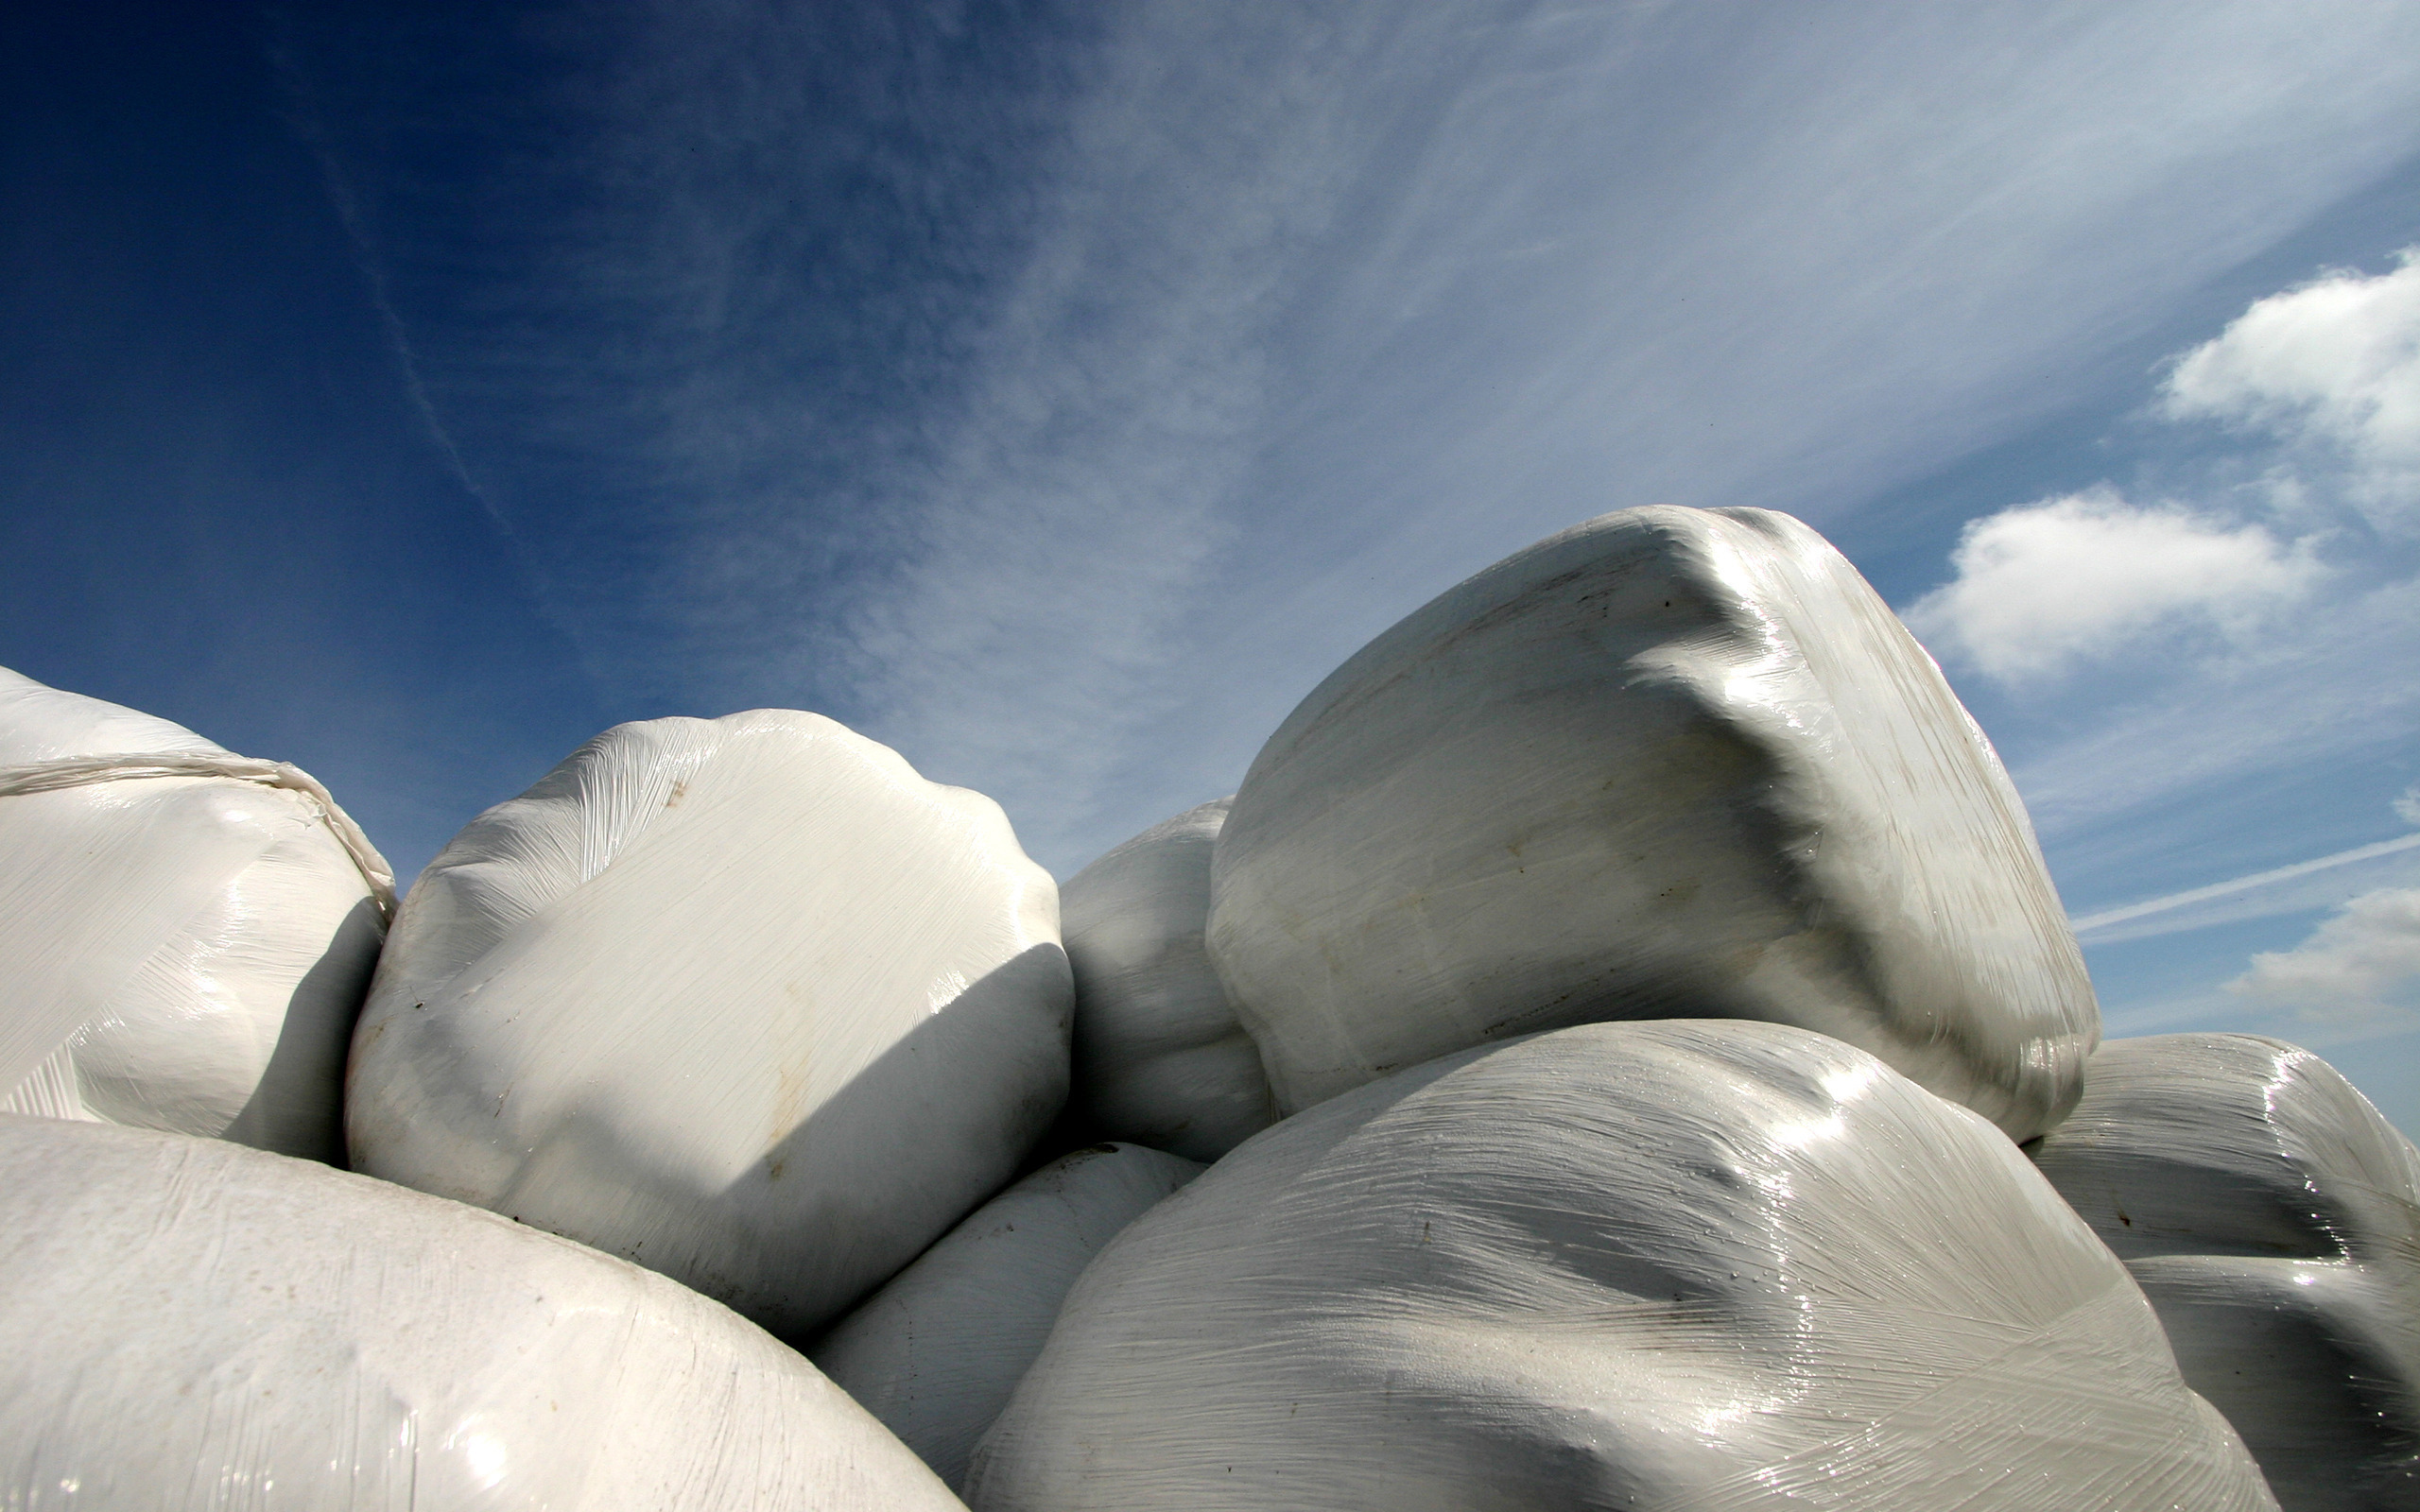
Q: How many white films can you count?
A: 8